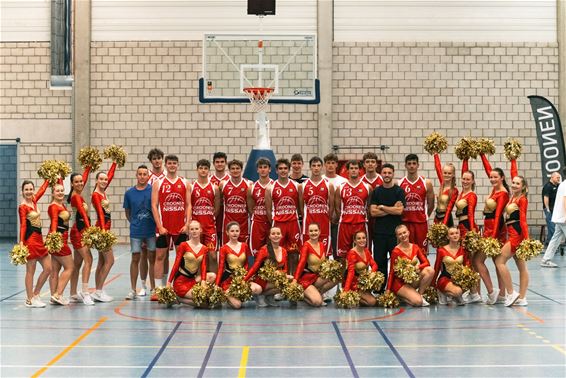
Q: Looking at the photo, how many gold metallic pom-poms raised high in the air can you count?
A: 8